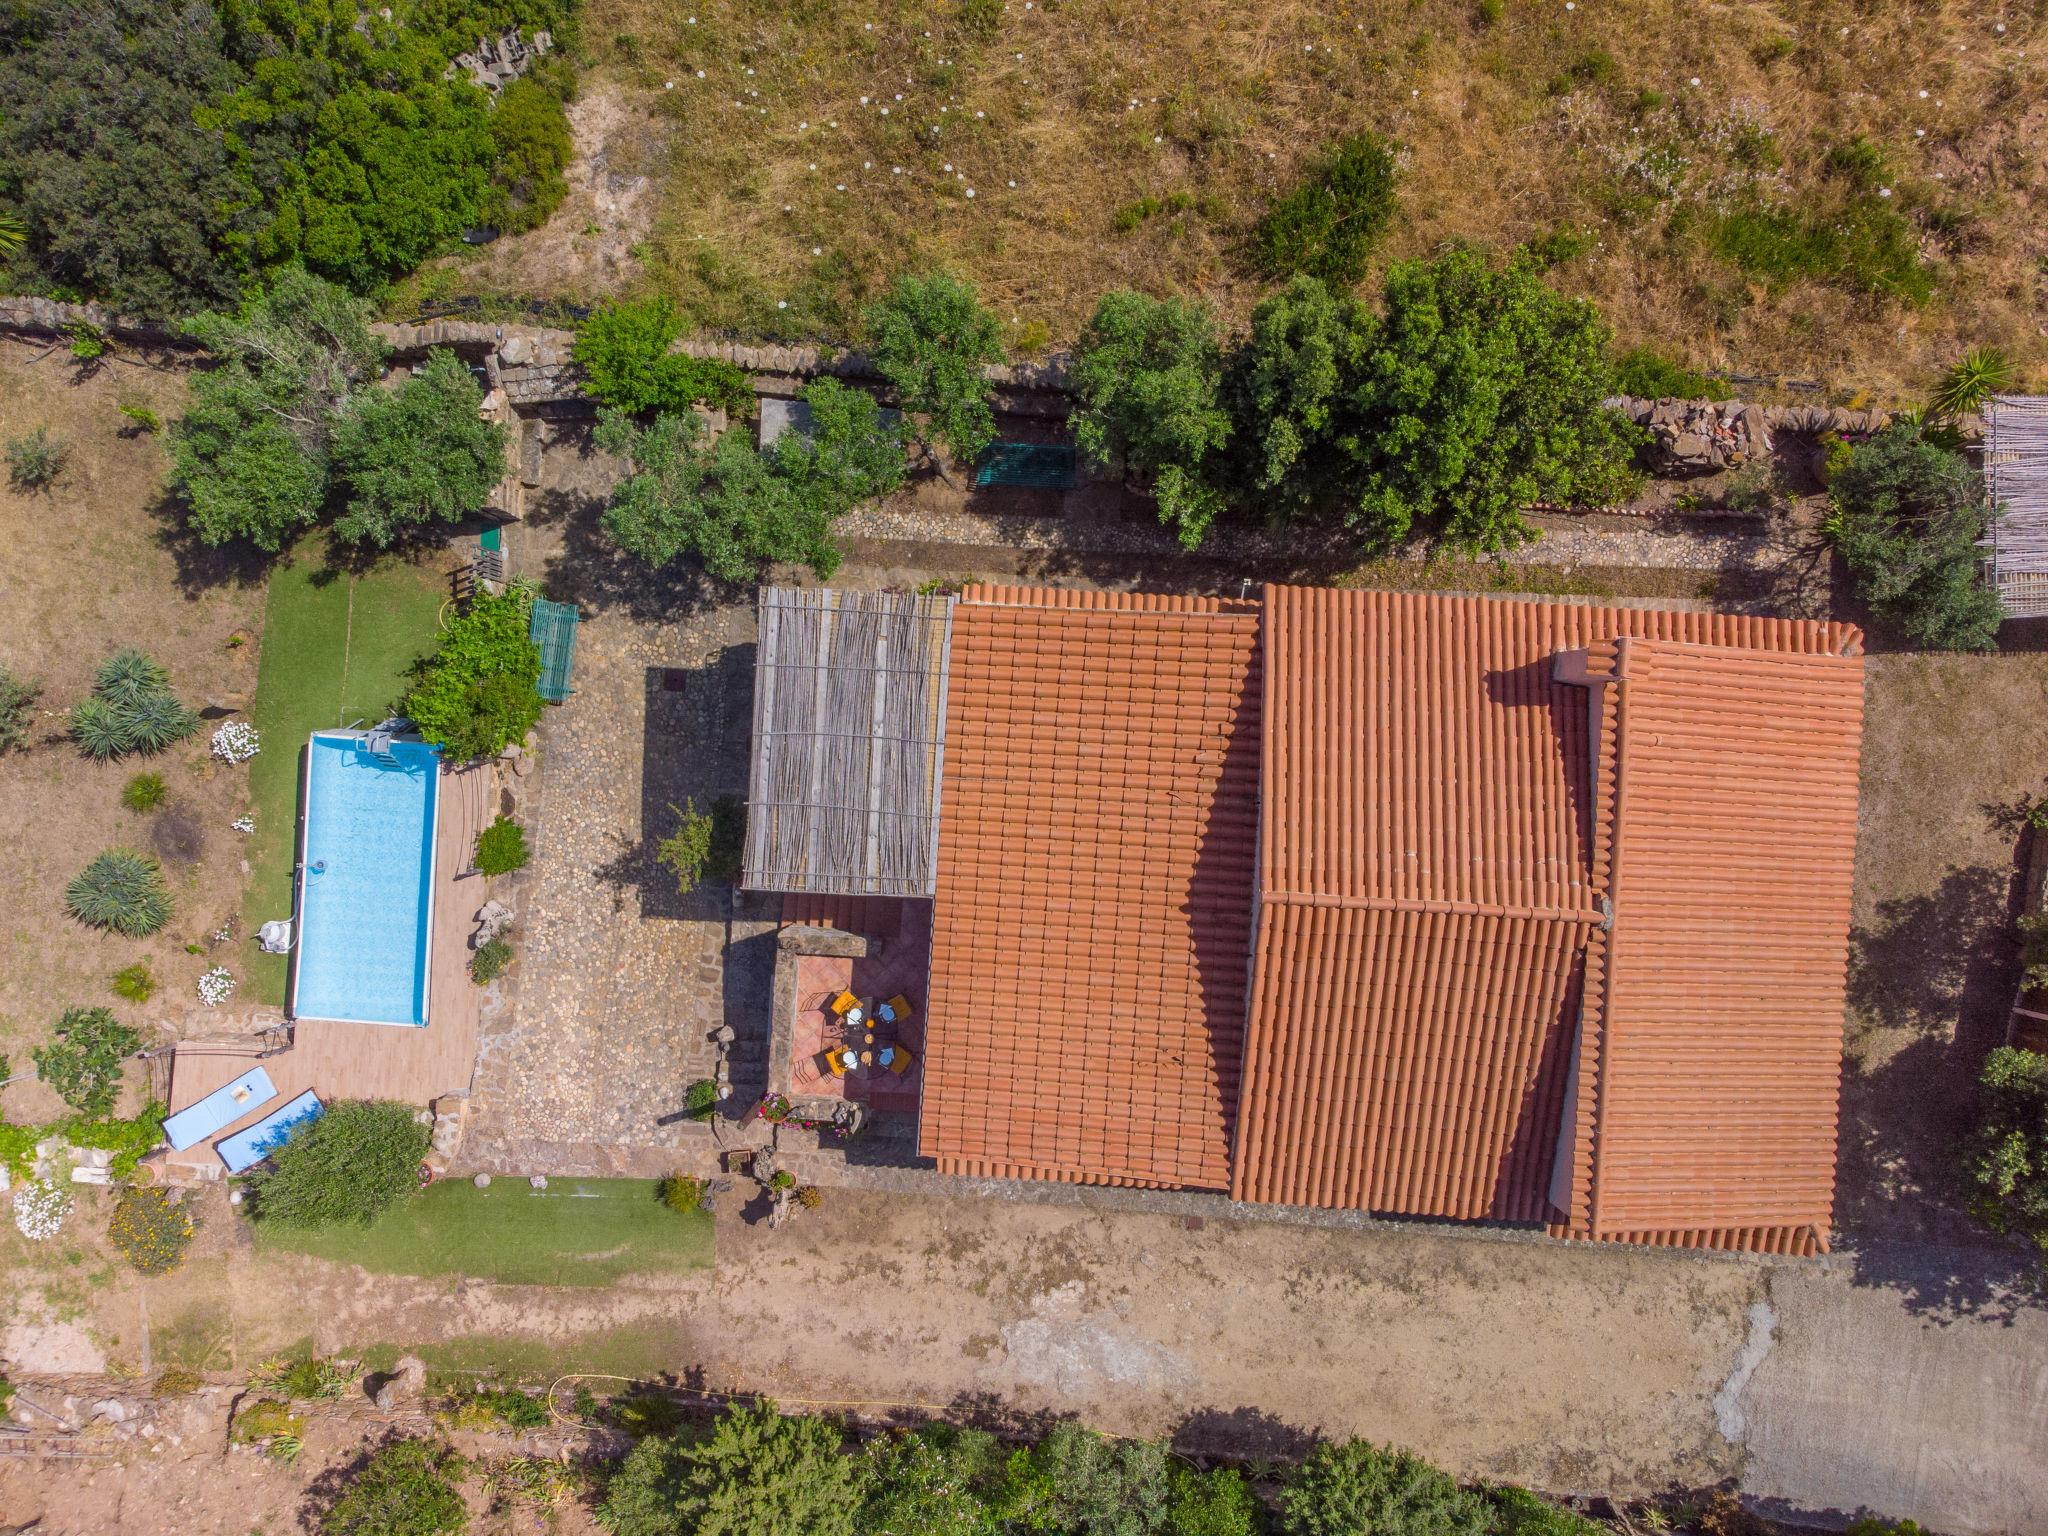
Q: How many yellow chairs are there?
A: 4